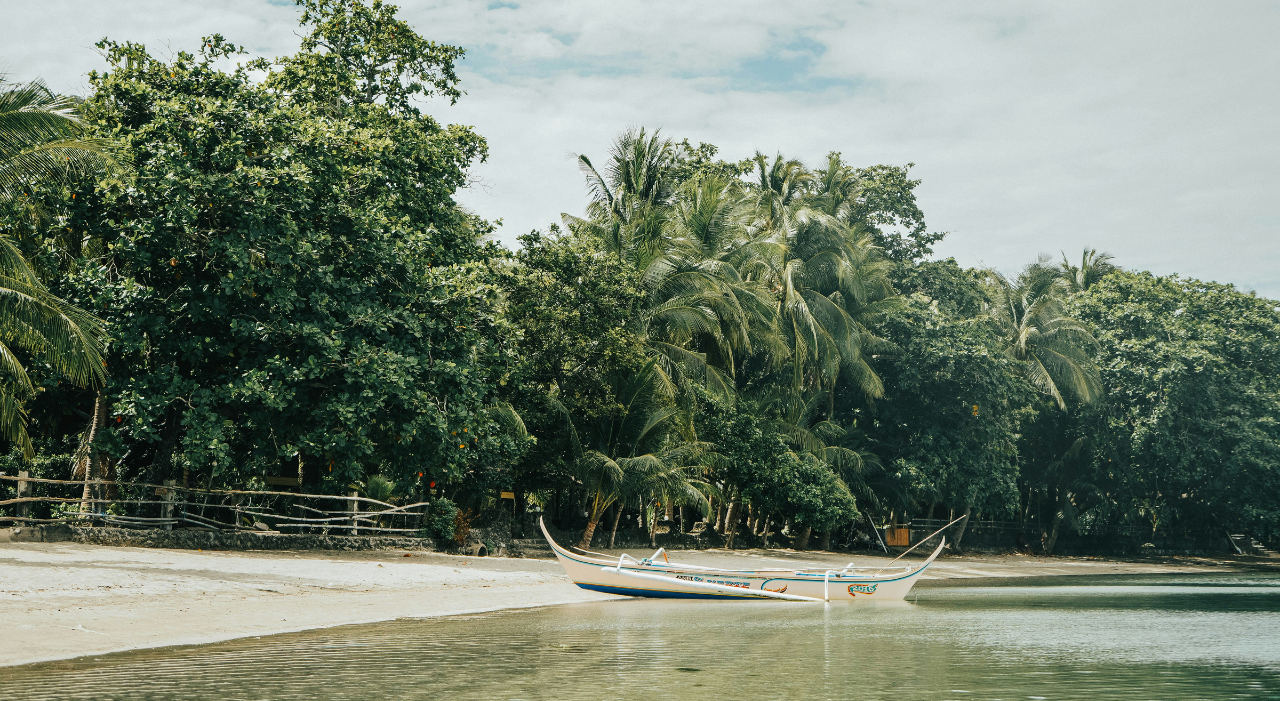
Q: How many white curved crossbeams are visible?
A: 2